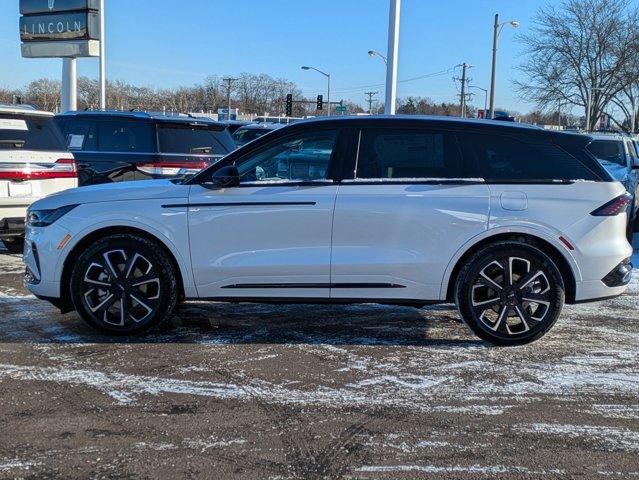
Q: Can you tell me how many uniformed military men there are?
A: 0